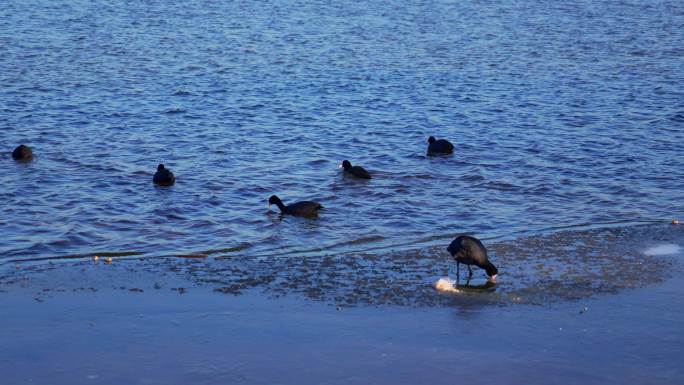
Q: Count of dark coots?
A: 6